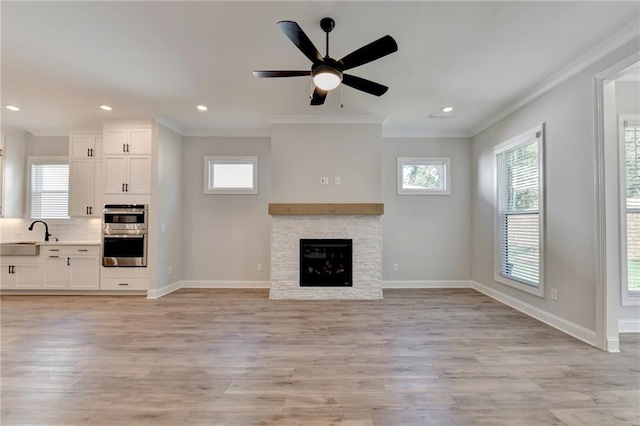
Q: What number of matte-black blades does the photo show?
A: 5